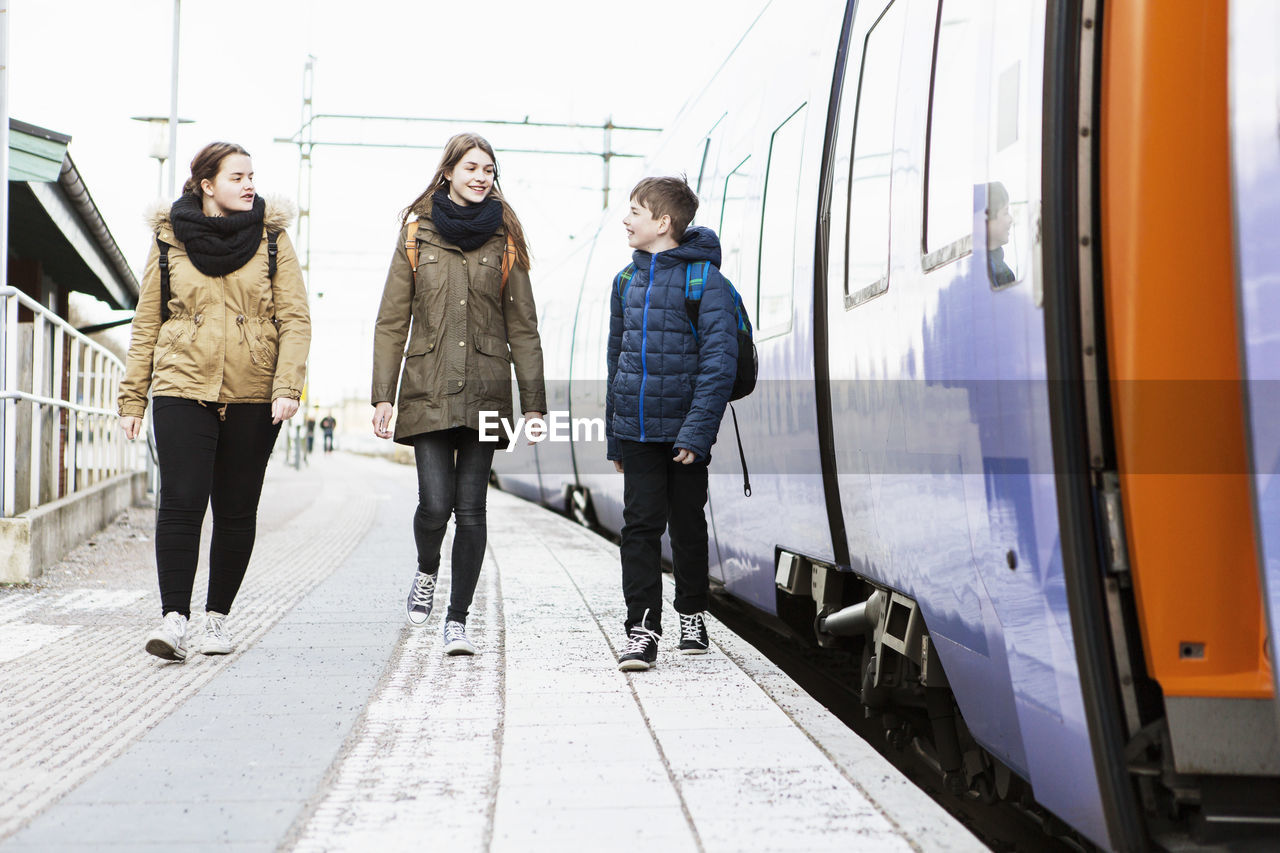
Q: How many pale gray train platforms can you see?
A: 1